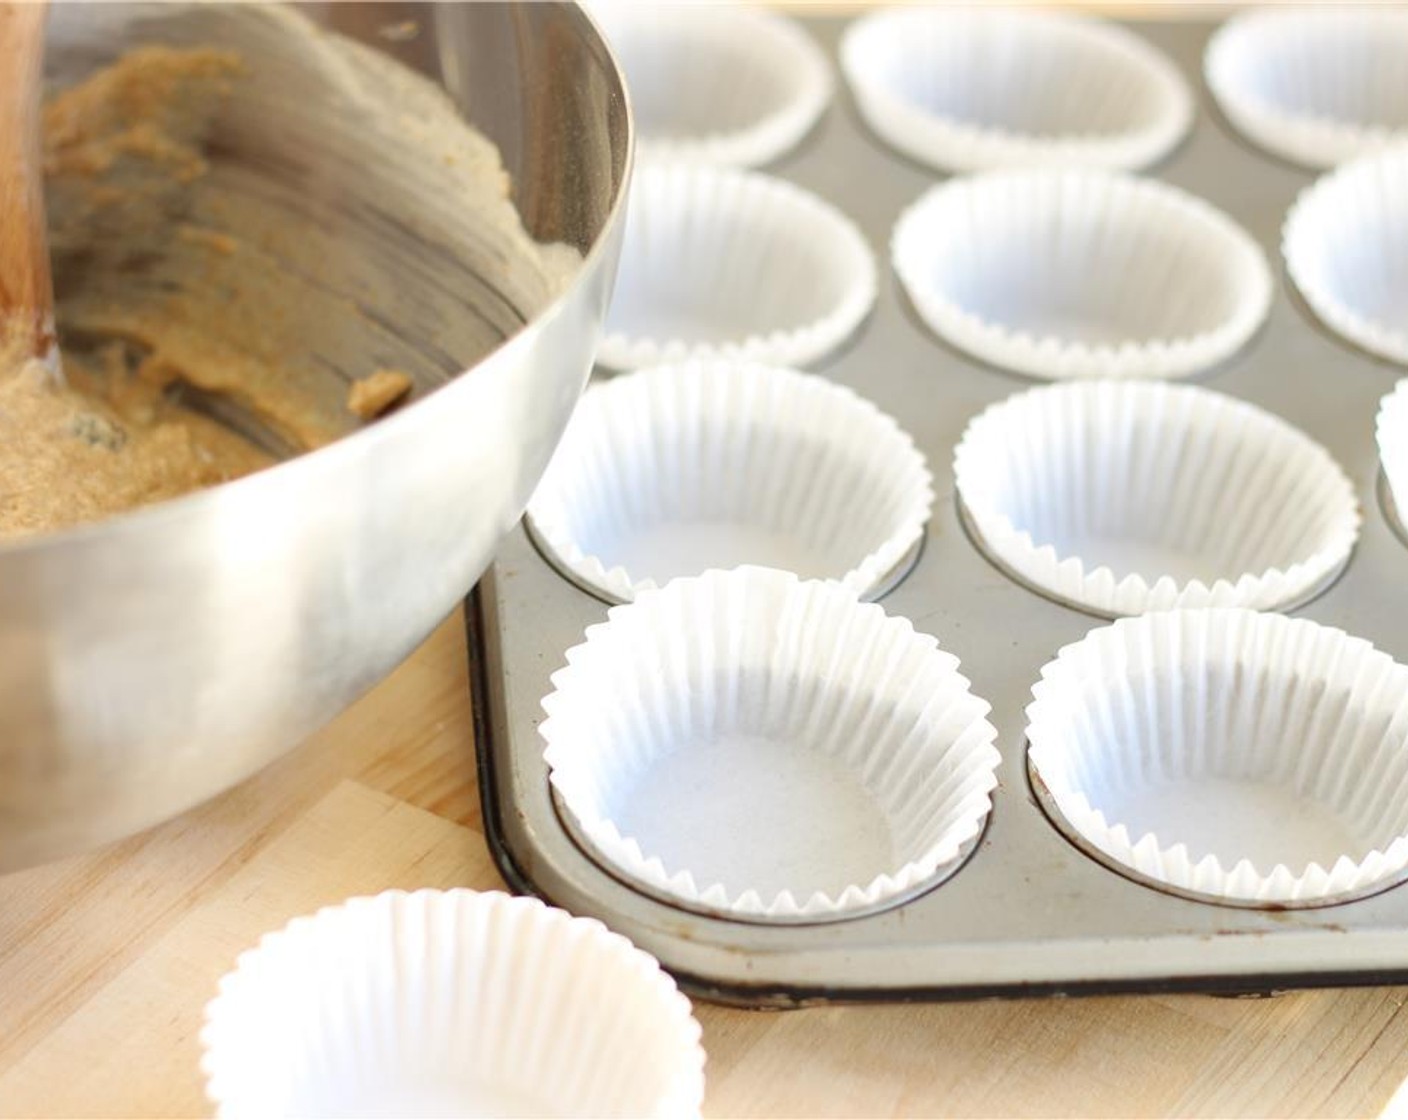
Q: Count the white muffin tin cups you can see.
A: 12